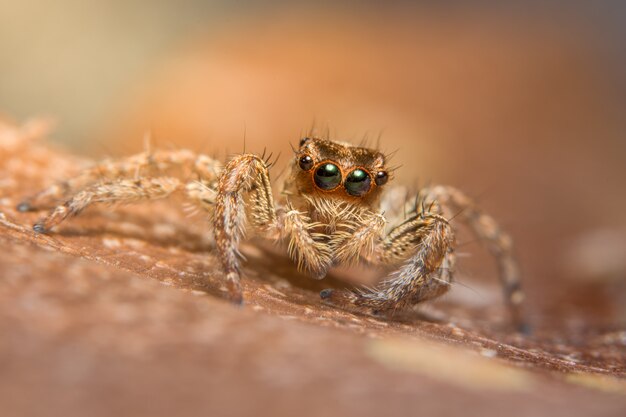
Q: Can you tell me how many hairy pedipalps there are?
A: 2